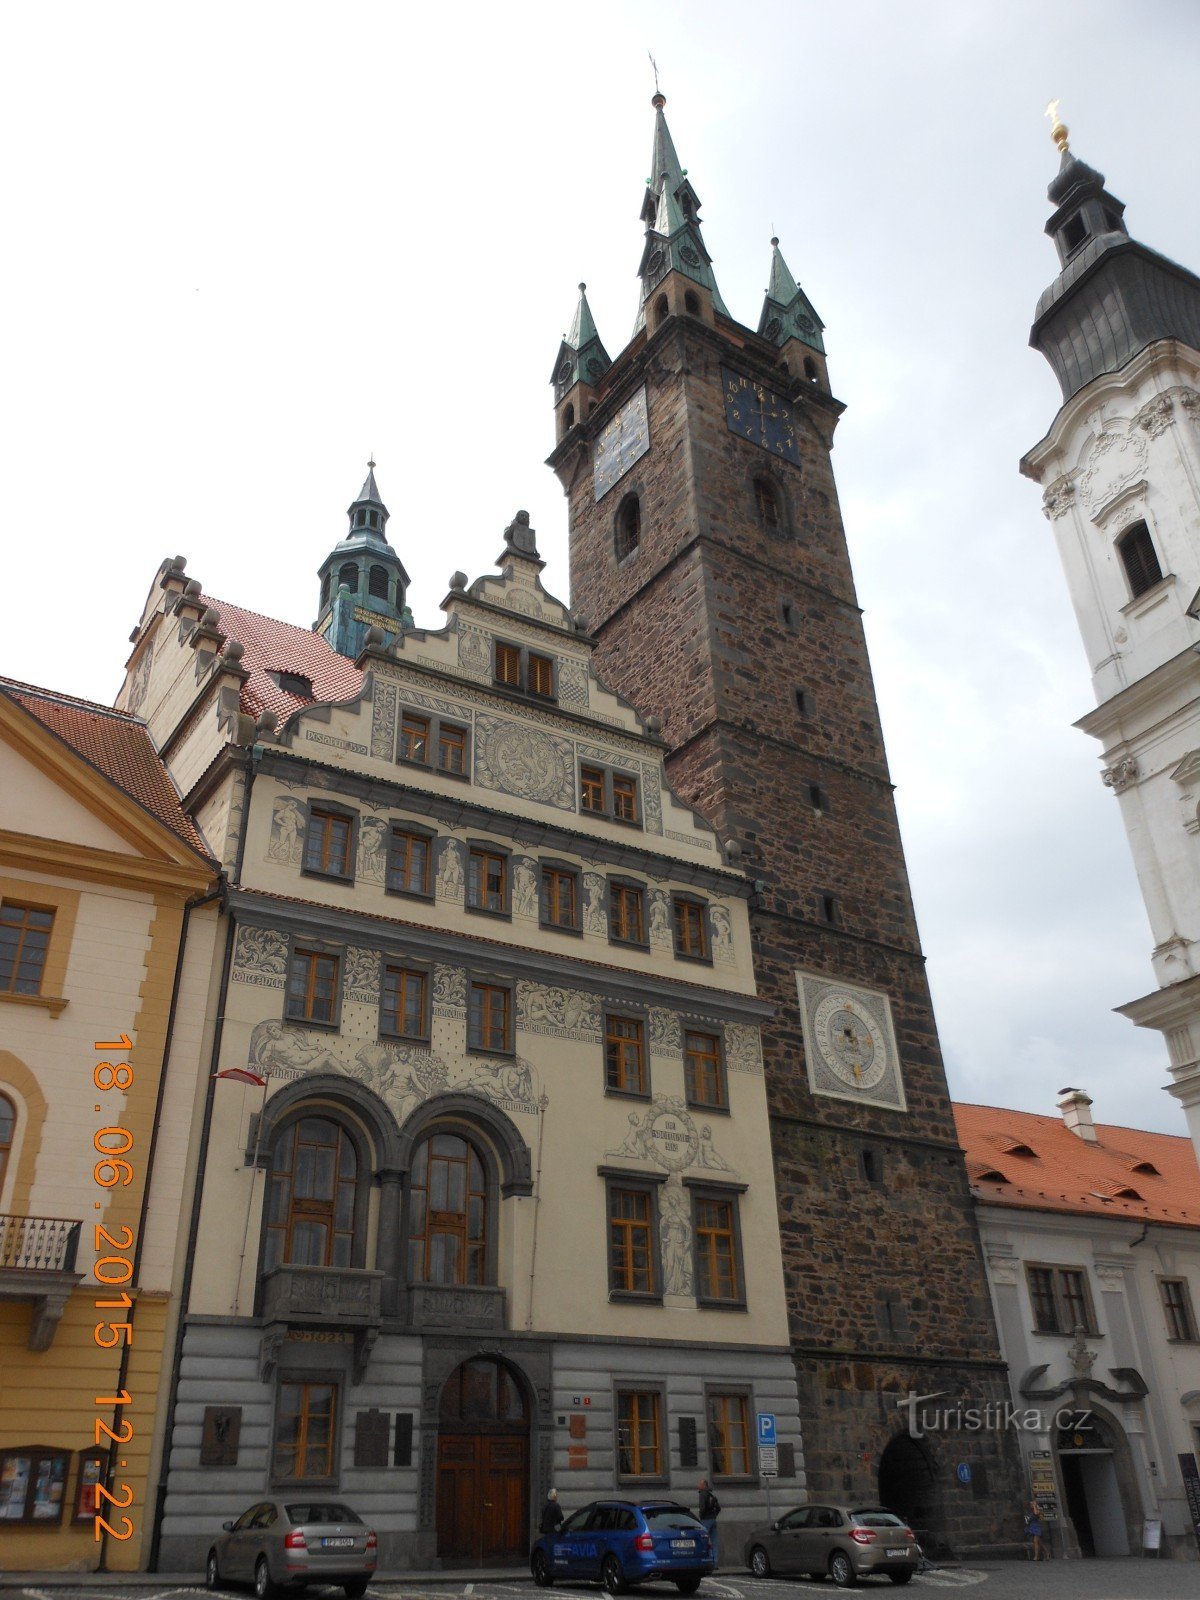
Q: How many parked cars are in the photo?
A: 3